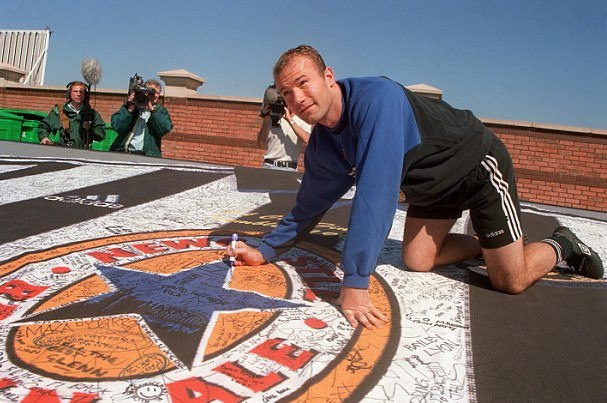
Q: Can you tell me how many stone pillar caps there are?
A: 3